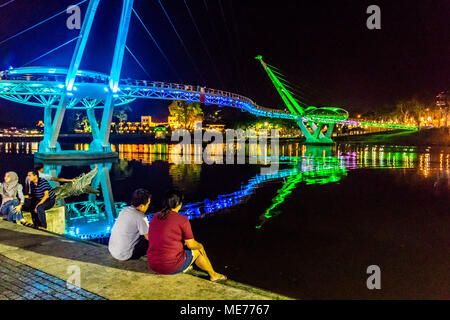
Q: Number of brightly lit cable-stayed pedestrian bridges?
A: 1